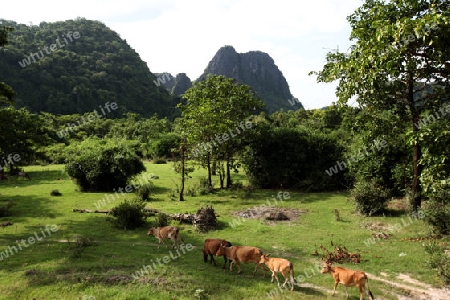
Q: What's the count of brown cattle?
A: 5